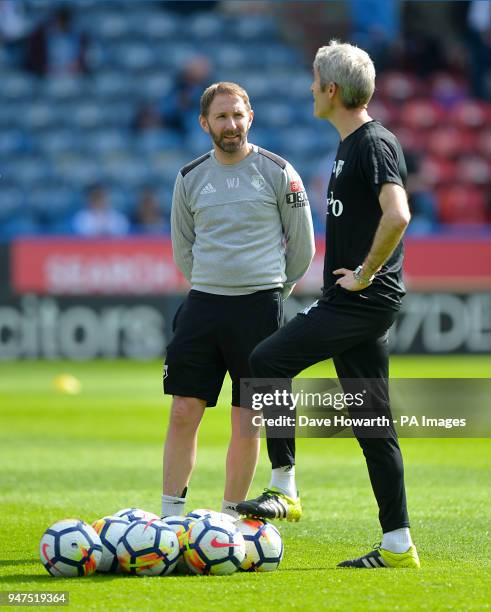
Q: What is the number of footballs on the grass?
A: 8